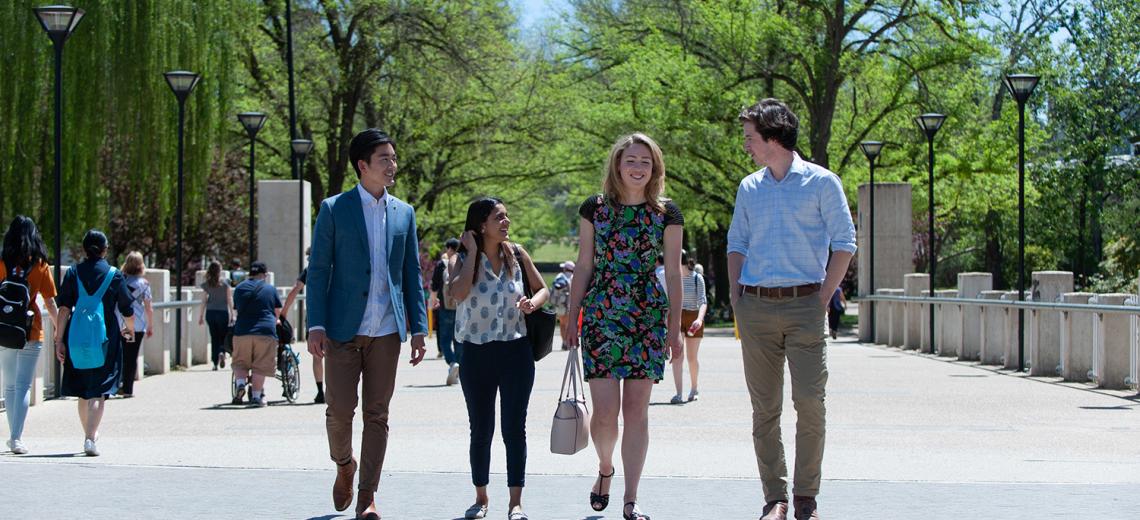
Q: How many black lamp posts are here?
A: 7